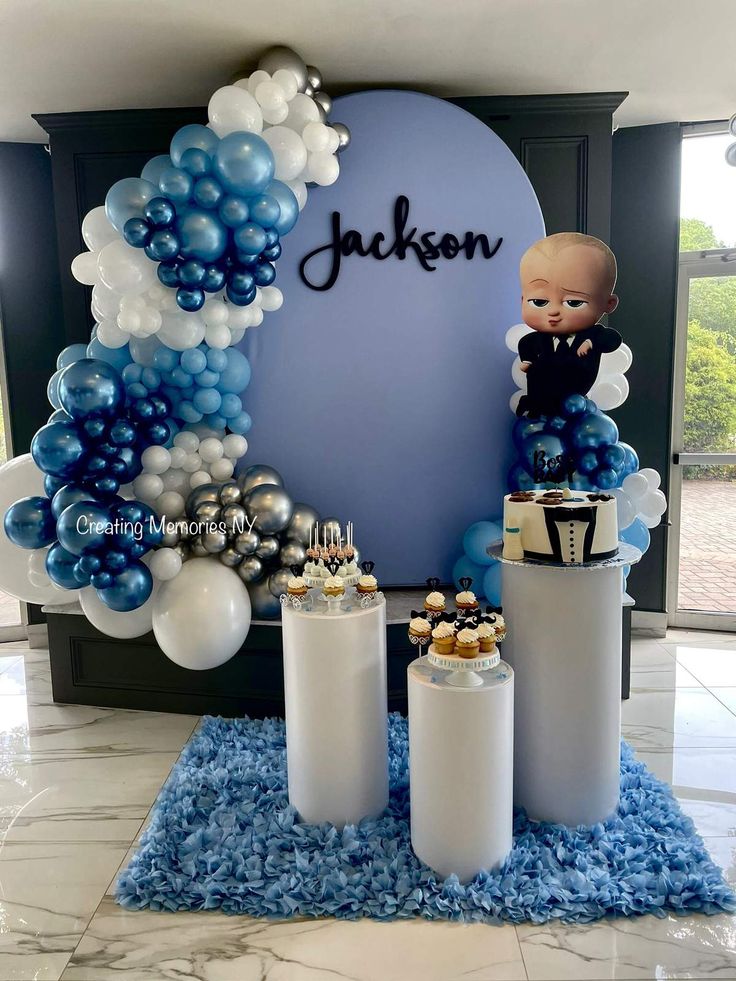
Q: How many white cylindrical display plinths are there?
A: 3